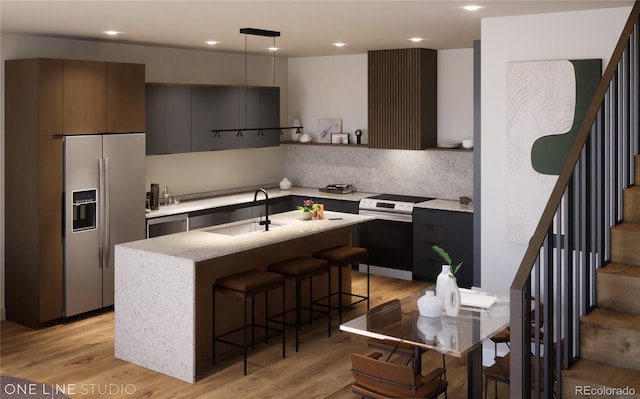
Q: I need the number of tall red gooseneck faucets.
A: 0